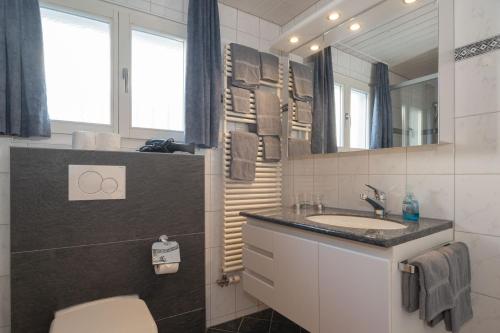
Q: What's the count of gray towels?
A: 8